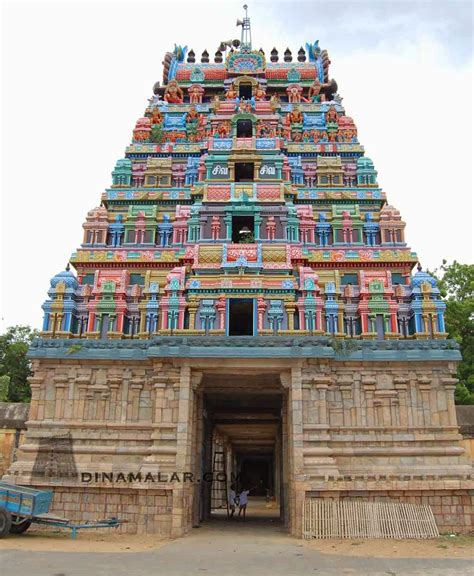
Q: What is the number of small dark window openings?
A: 5